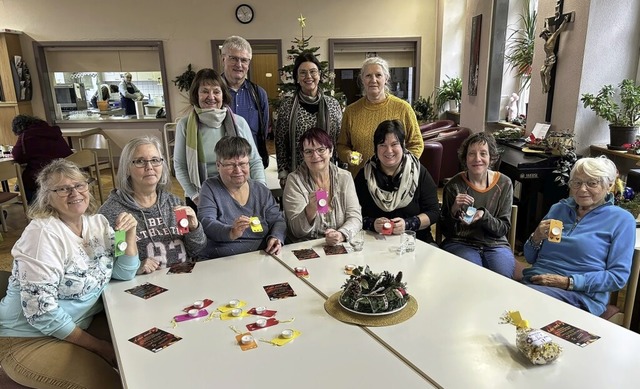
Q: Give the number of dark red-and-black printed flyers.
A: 7